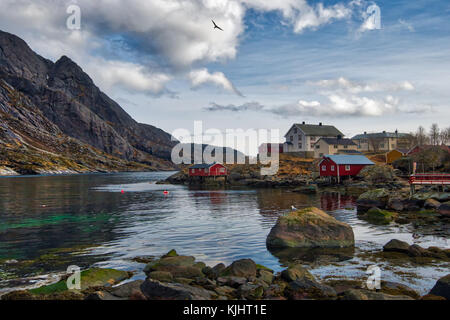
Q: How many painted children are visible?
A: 0